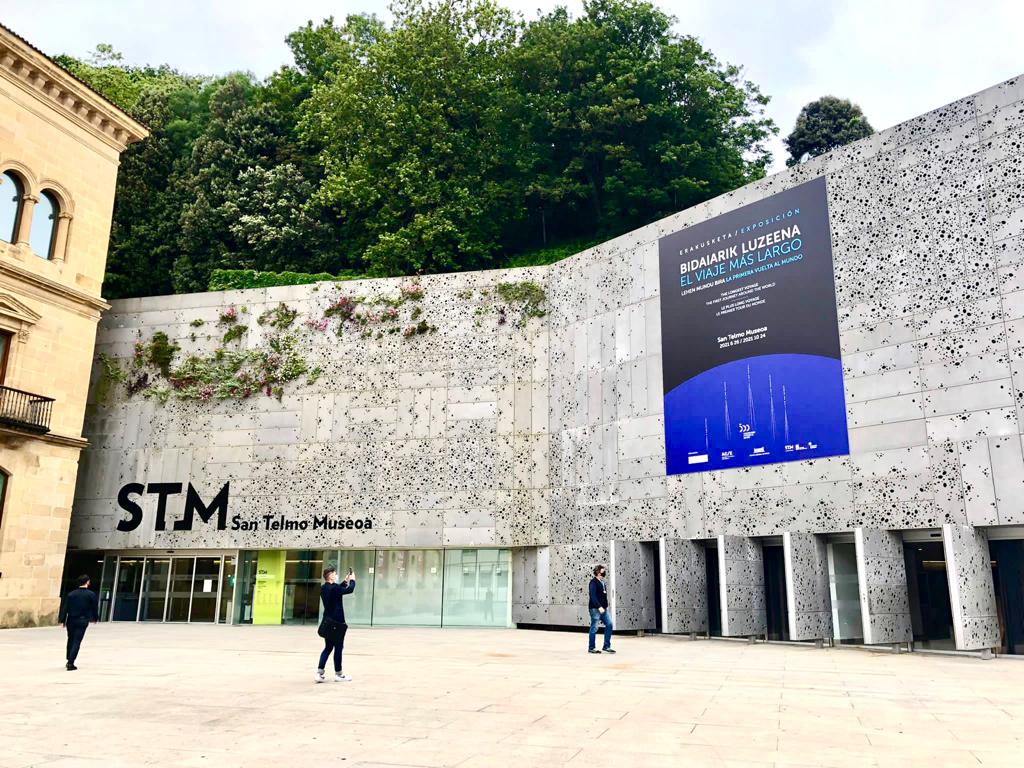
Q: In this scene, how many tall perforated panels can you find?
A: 6